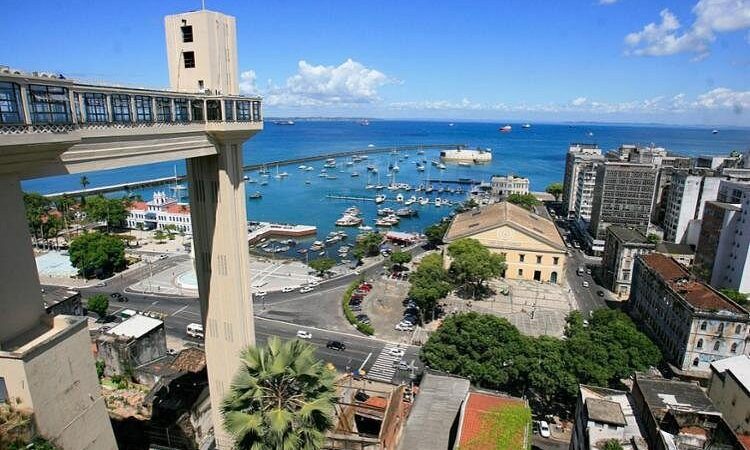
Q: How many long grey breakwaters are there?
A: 1